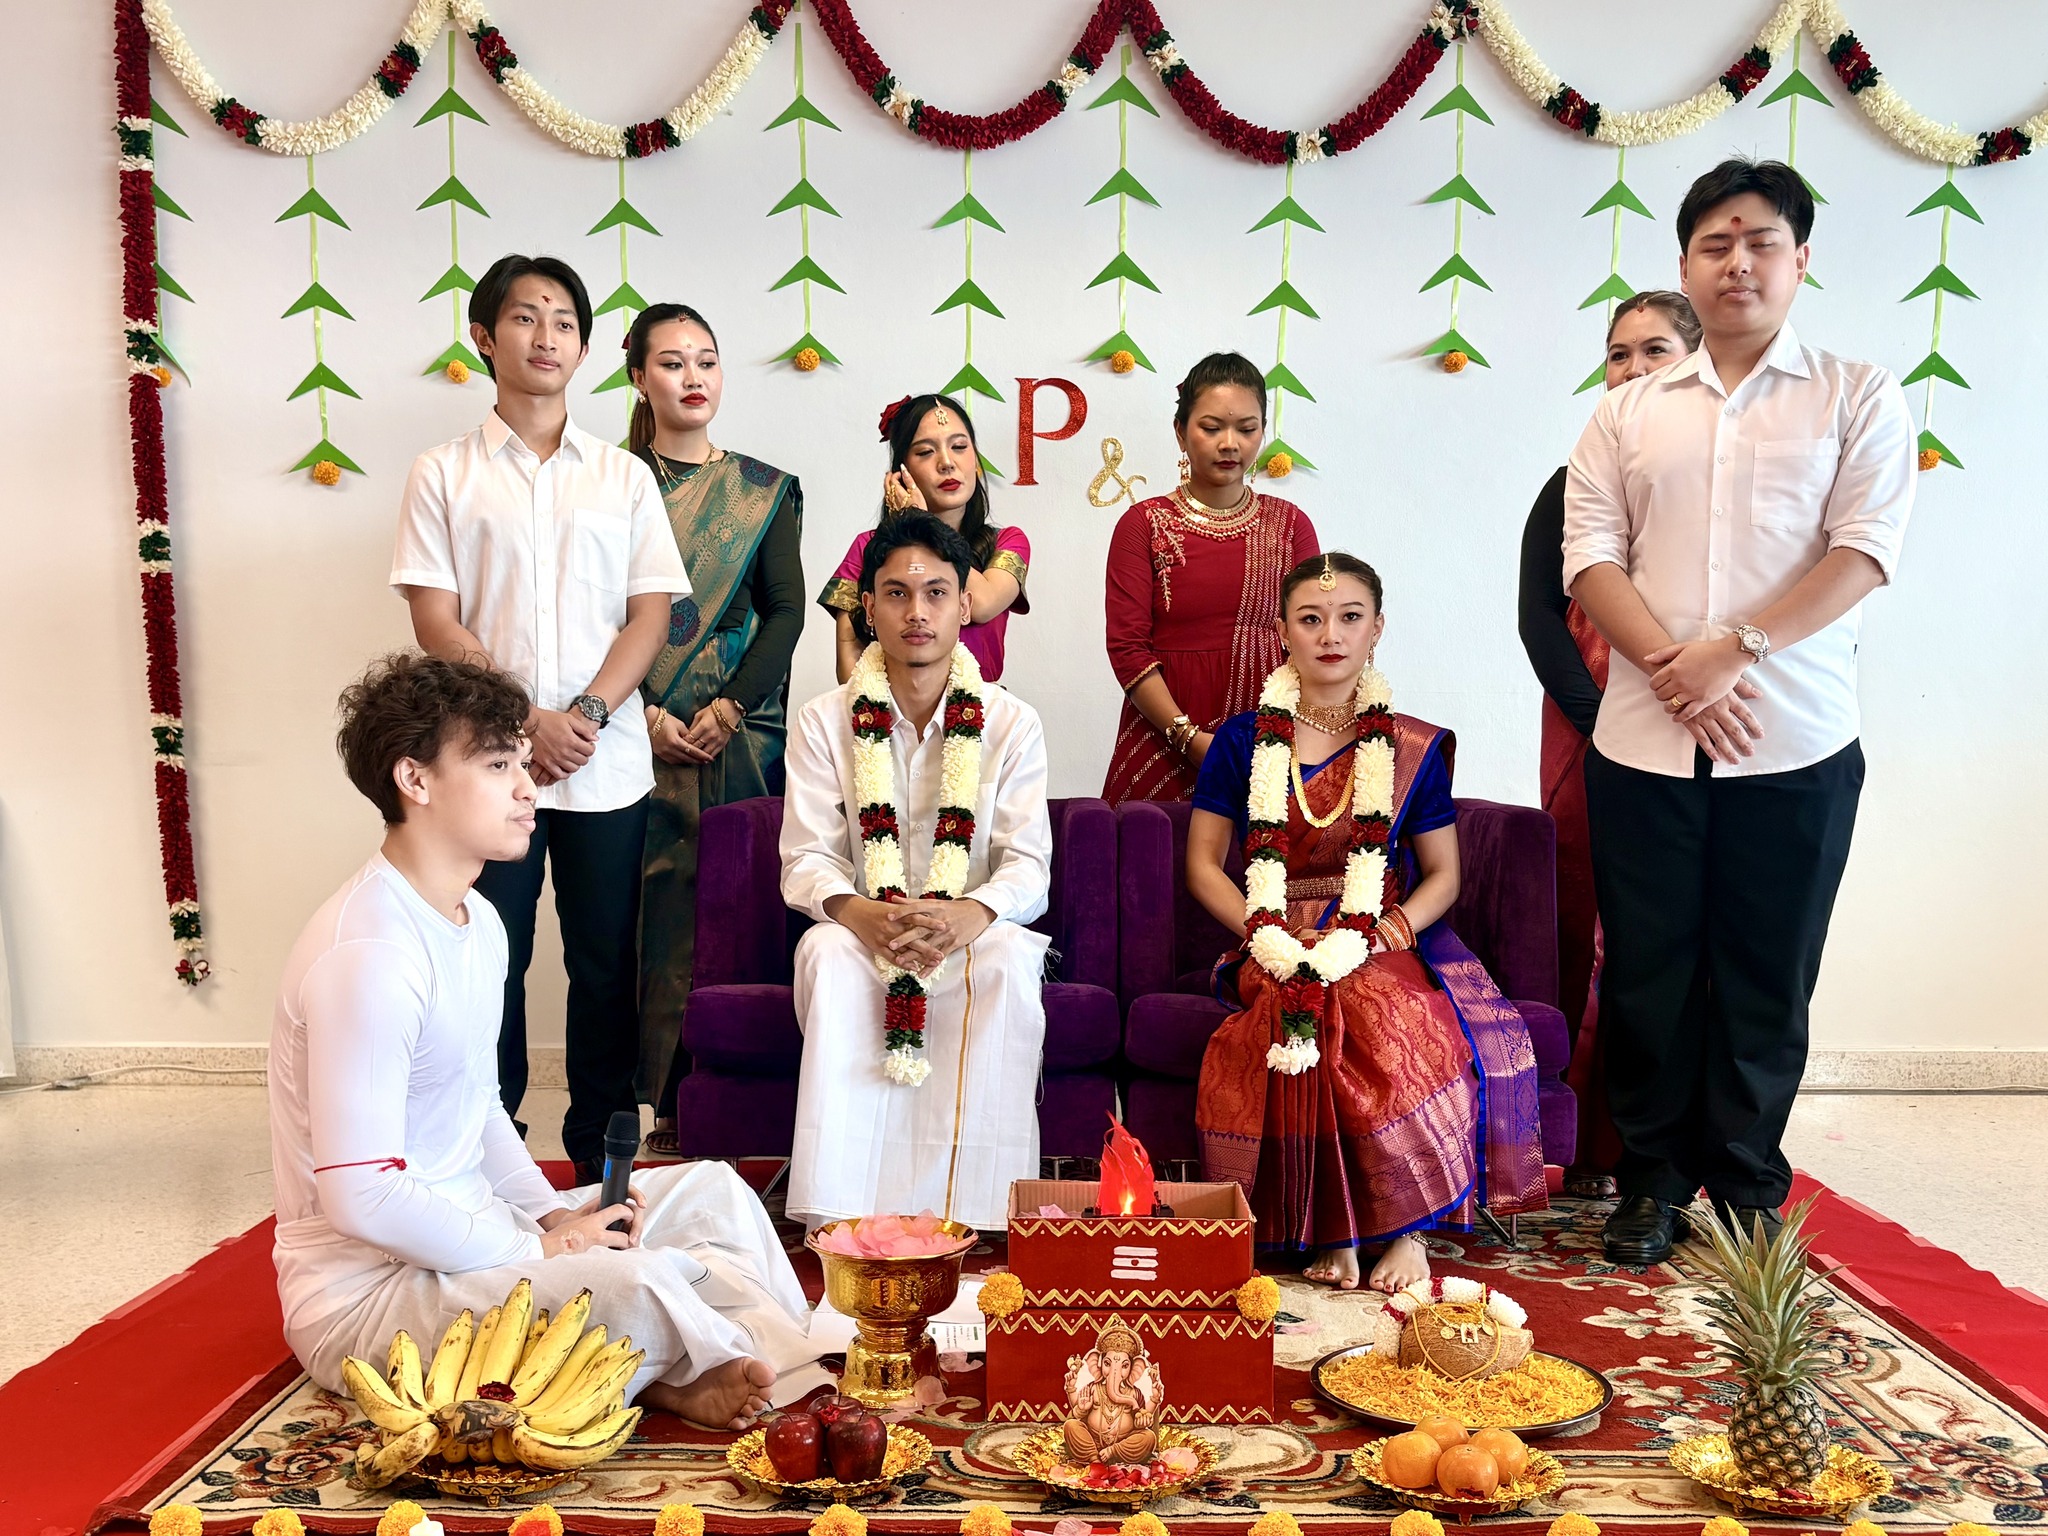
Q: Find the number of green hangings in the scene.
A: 12